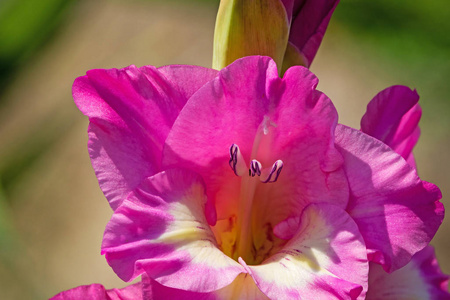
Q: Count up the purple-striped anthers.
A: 3